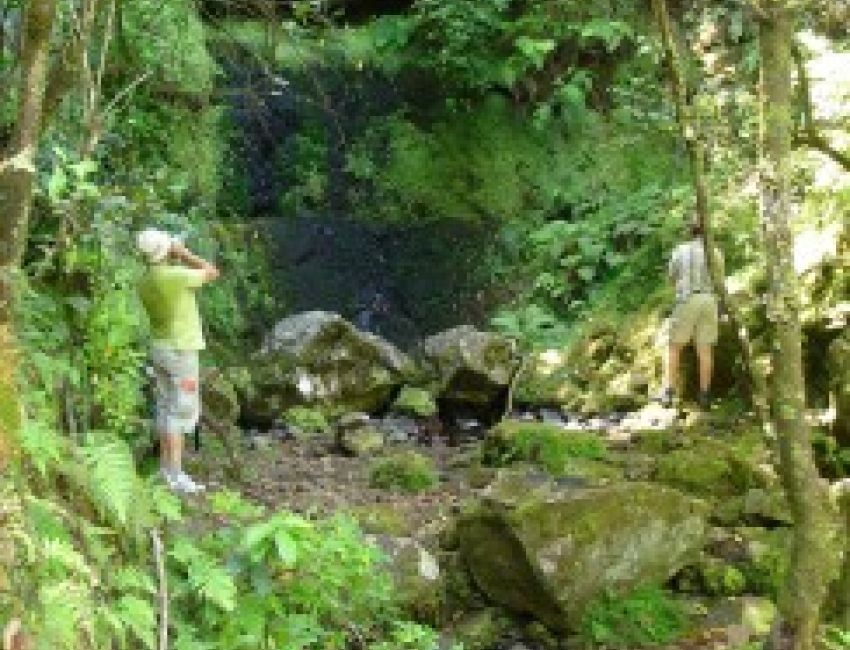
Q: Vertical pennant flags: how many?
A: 0